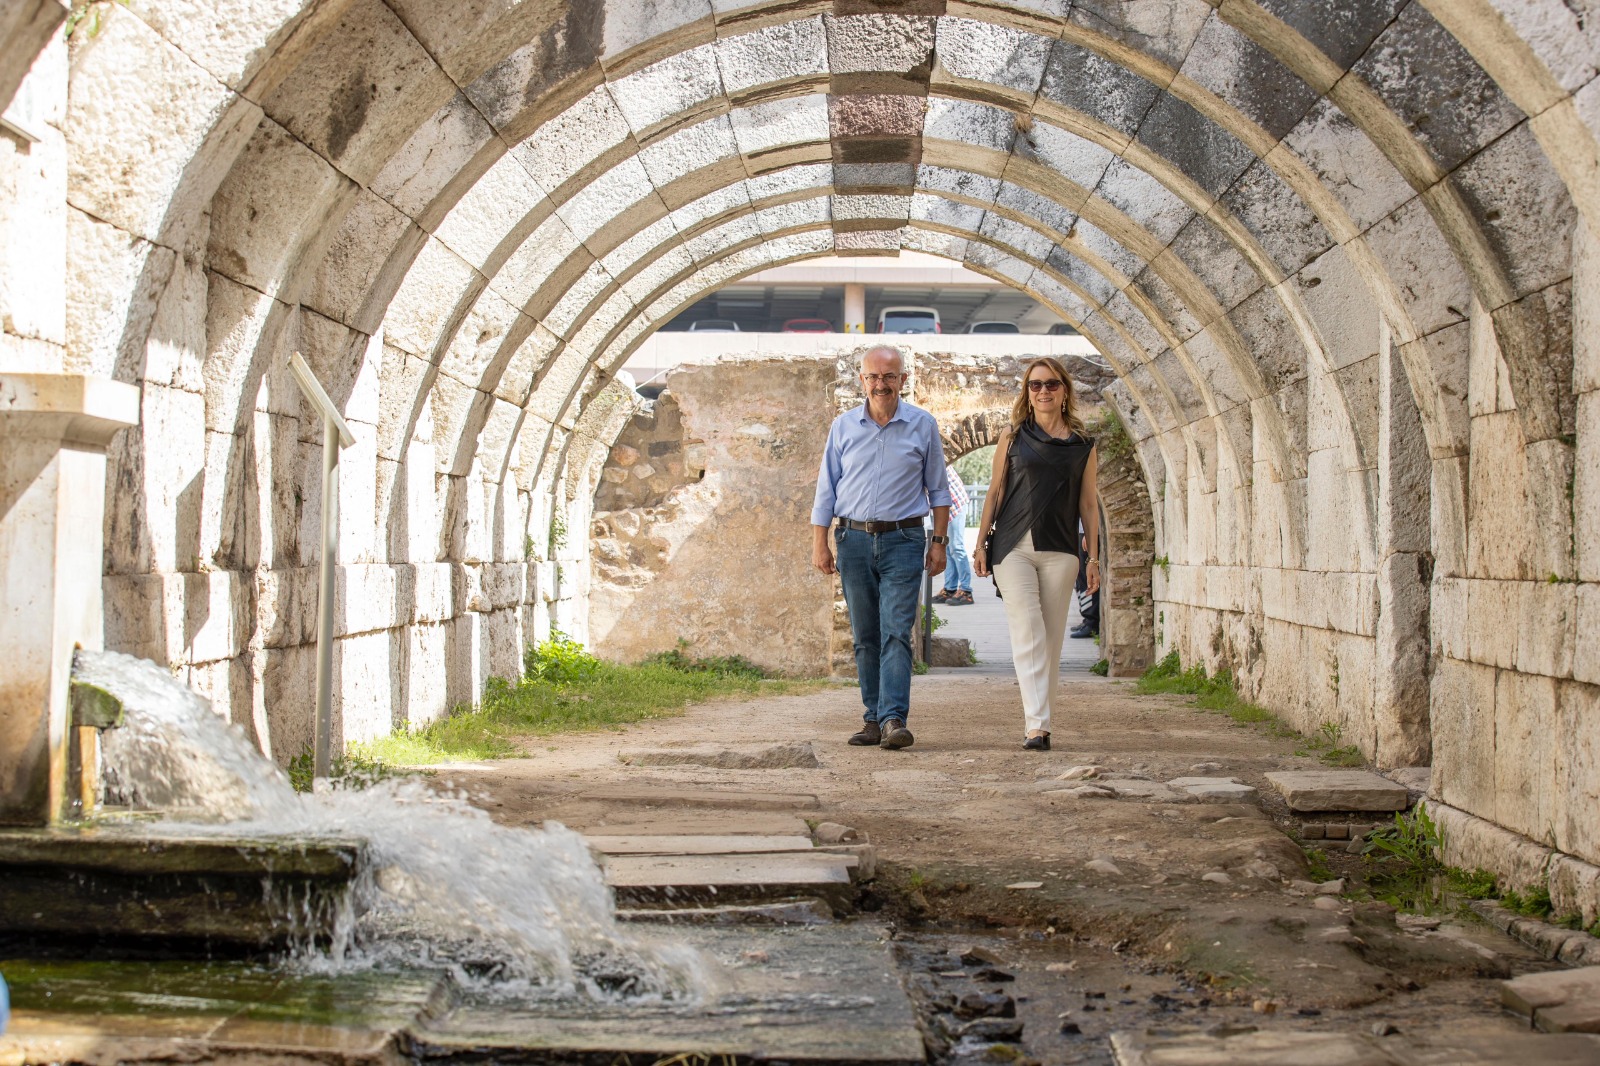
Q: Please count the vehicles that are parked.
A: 5